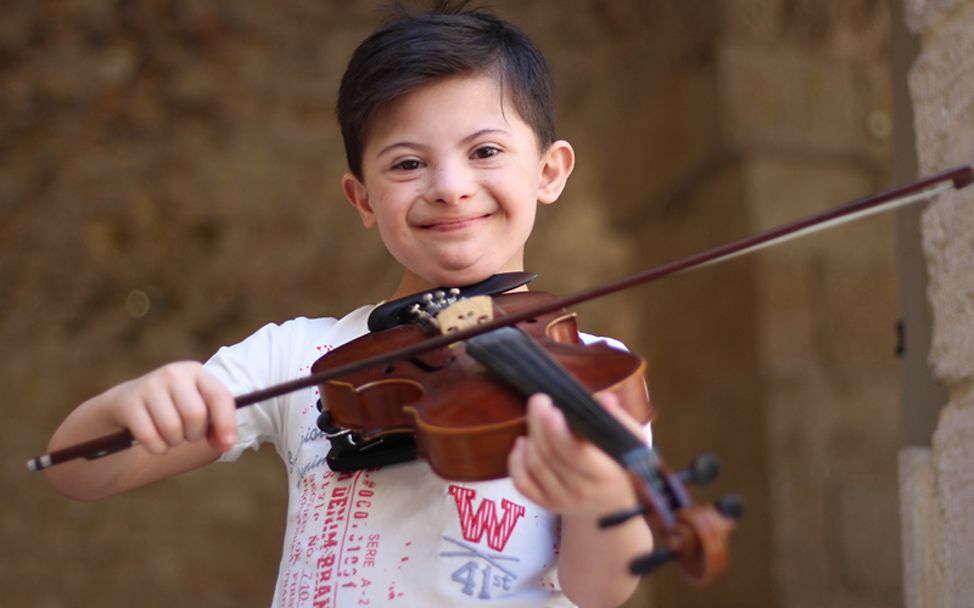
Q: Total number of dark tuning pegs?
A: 4